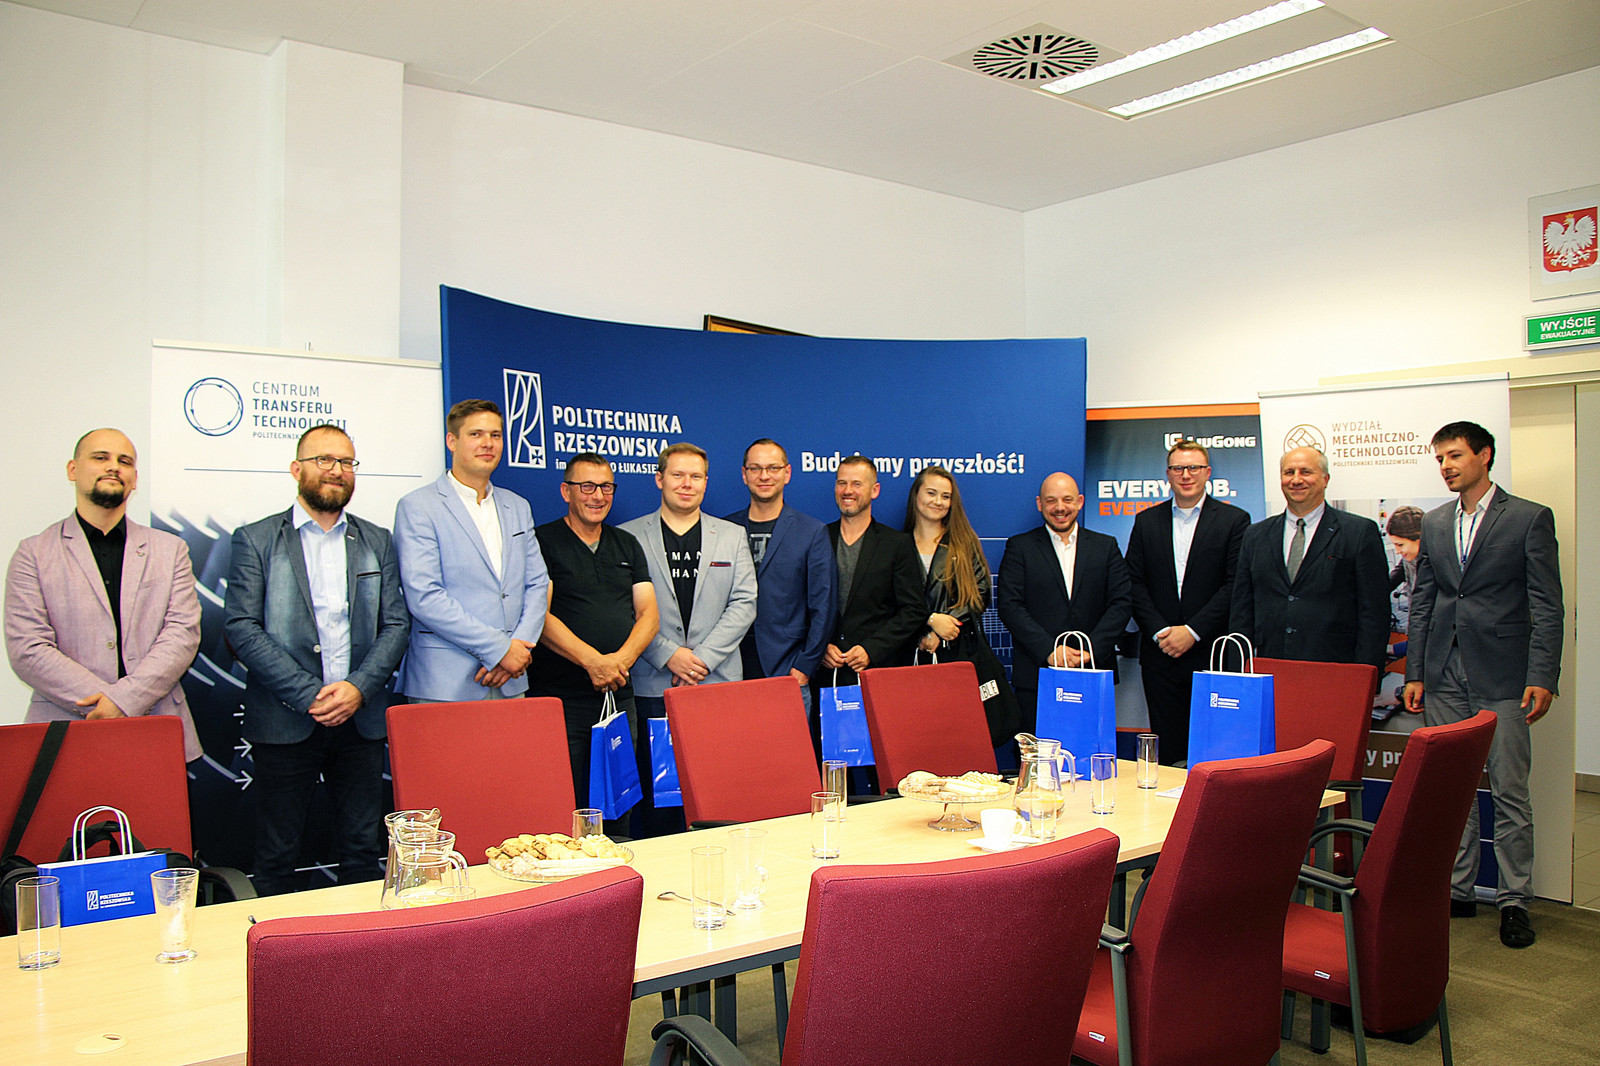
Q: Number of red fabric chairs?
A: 9